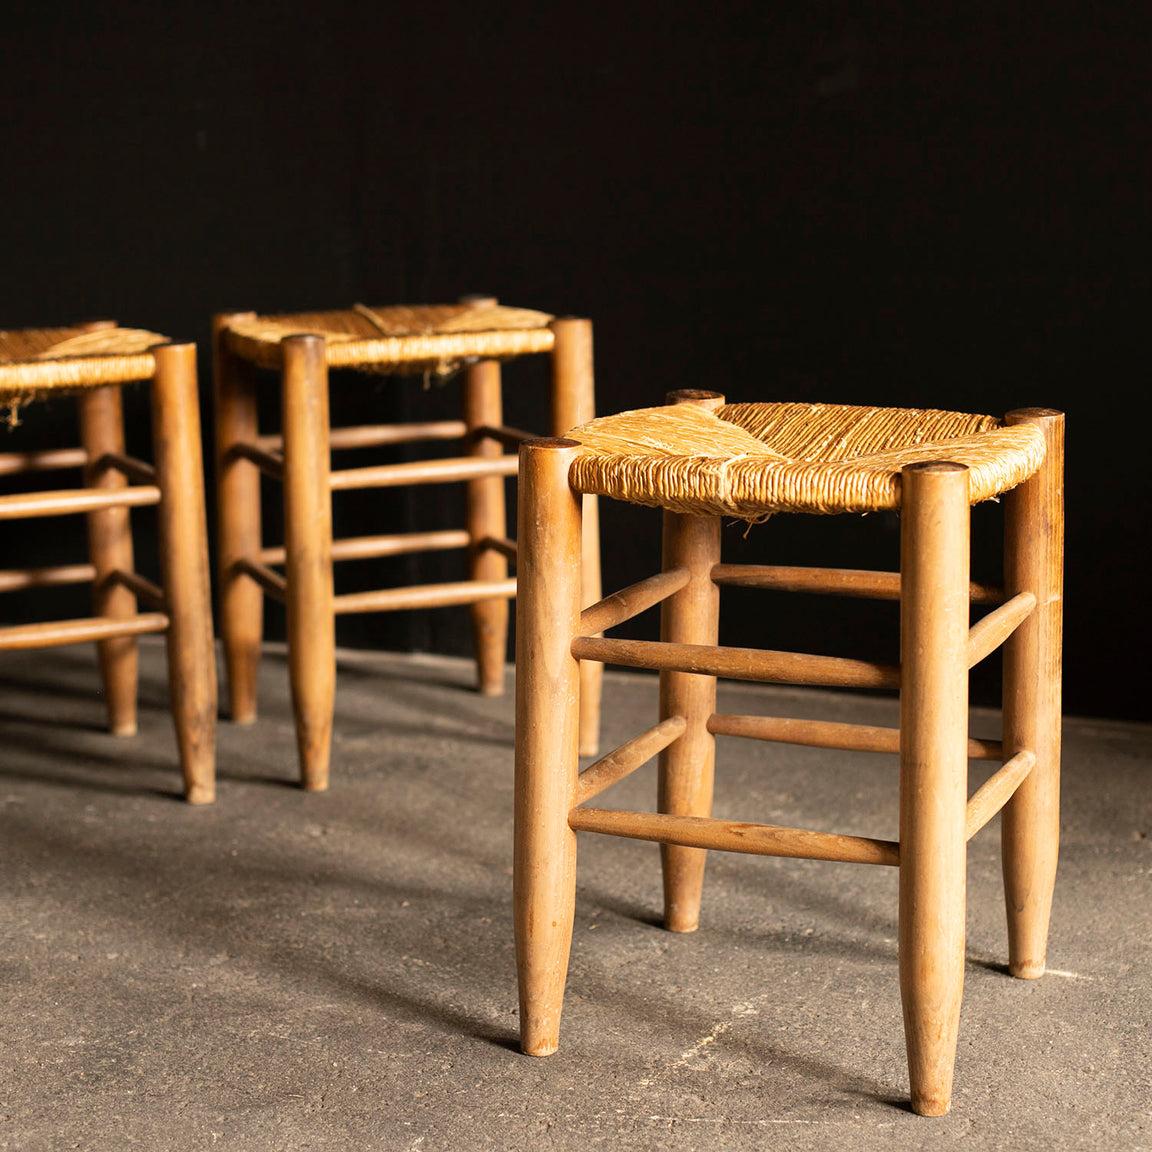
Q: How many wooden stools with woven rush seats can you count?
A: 3